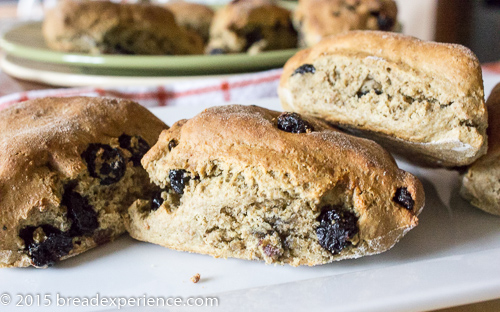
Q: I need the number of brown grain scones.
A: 8